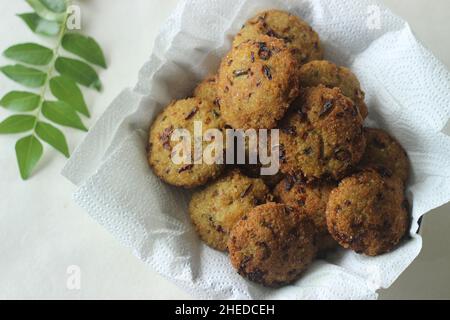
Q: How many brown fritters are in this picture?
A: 11